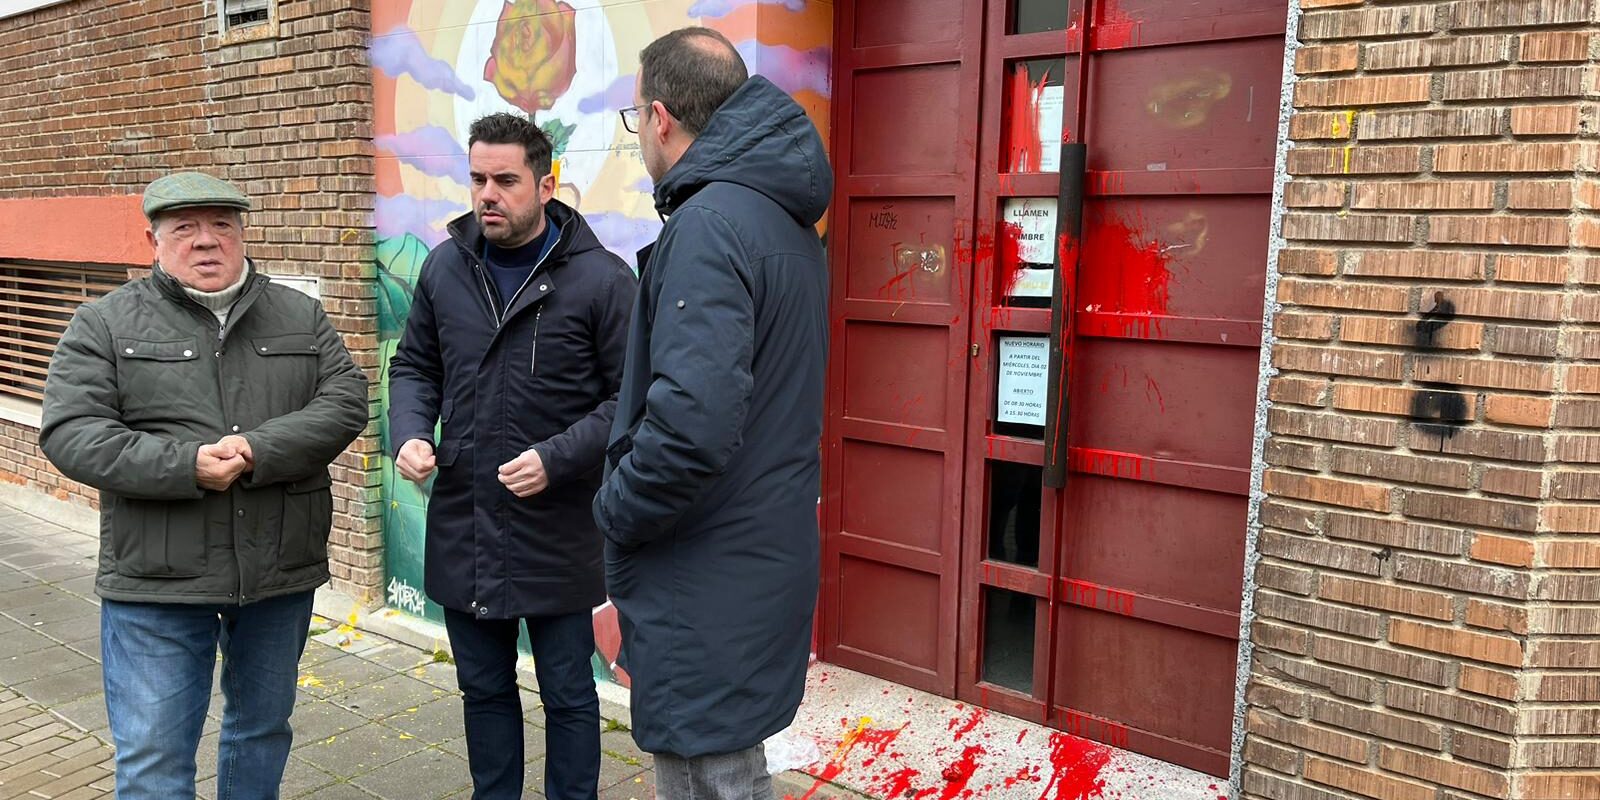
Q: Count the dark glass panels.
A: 6